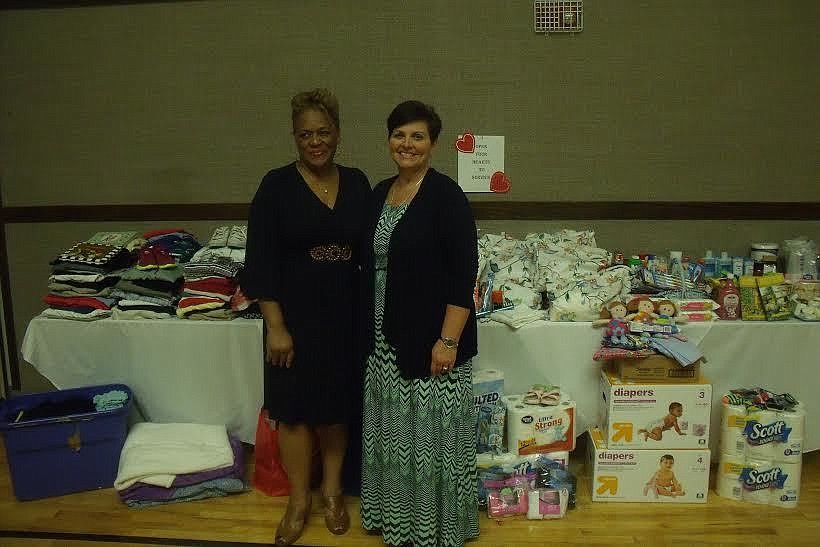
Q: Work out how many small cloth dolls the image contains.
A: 3